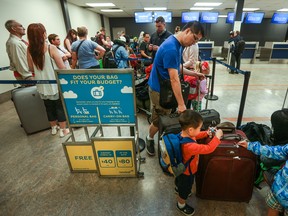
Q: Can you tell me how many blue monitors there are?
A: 7